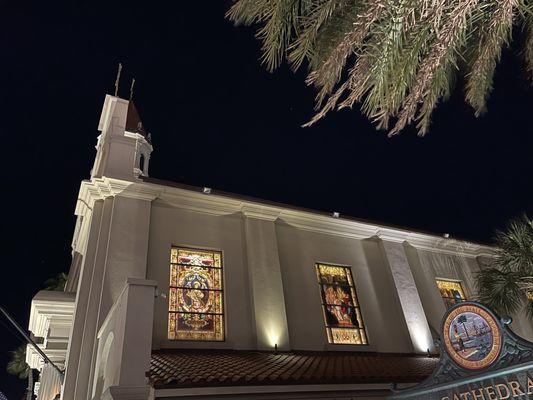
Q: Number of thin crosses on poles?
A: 2